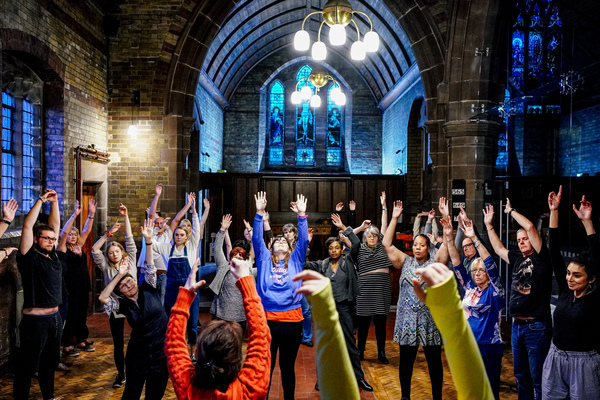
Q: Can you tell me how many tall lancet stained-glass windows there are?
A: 3